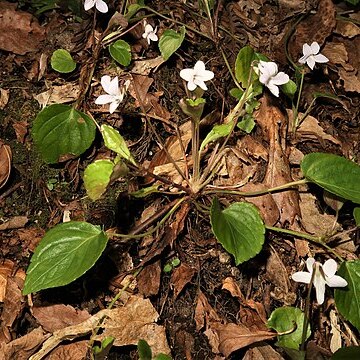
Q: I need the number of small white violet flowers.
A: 7